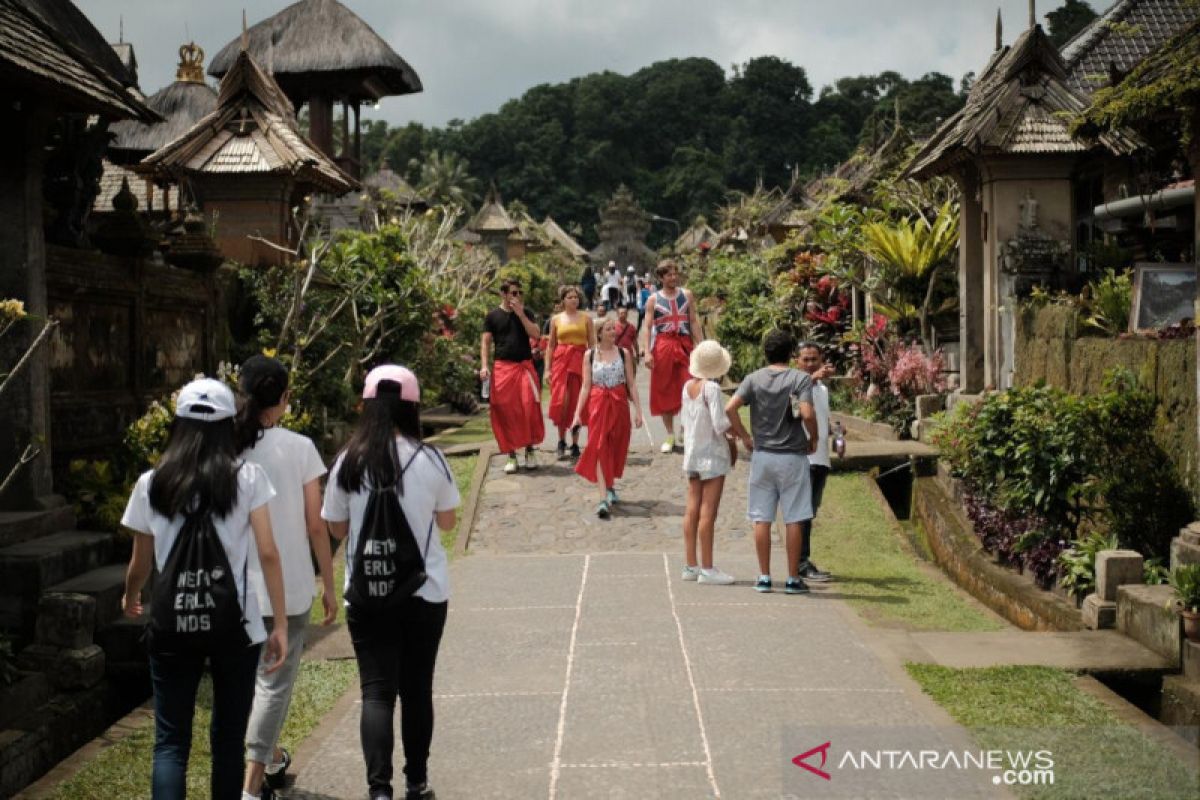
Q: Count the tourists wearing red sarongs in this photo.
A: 4